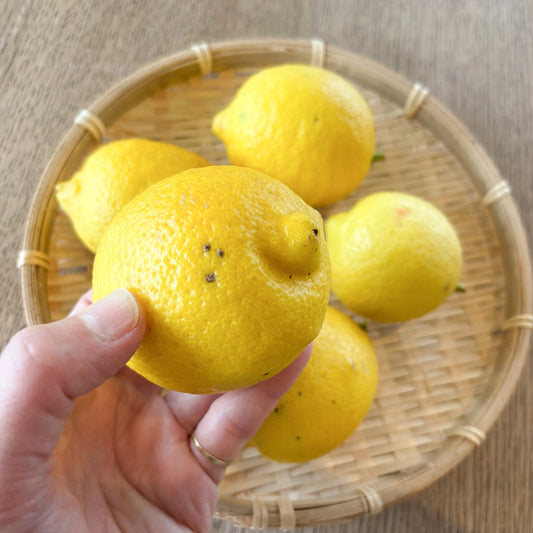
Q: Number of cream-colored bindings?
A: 11